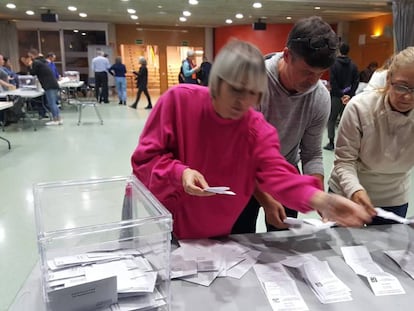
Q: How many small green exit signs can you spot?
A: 2